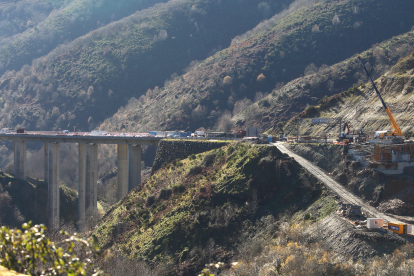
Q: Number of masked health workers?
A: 0